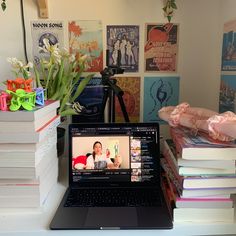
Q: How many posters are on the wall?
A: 9